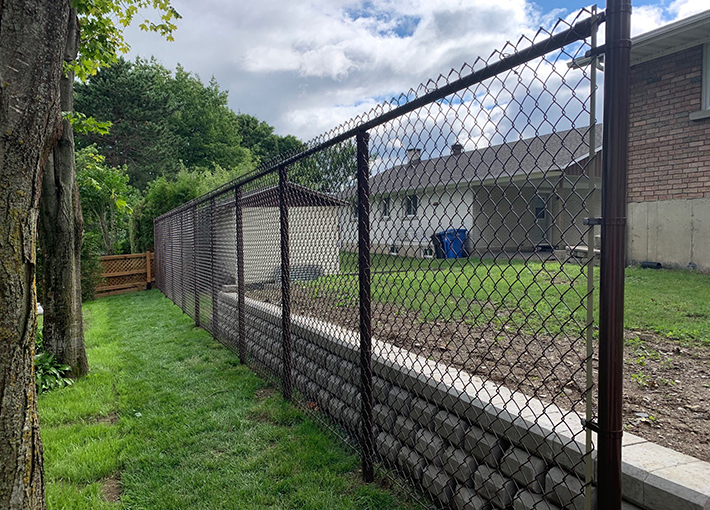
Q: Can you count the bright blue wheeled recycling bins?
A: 1